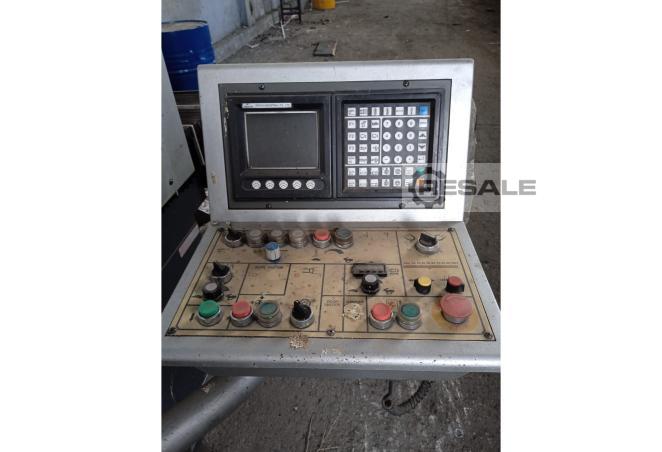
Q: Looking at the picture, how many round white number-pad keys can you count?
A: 12